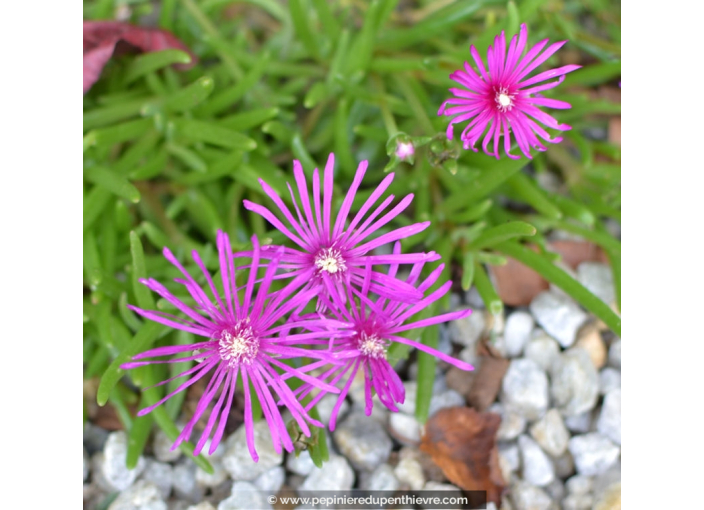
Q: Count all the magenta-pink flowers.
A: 4